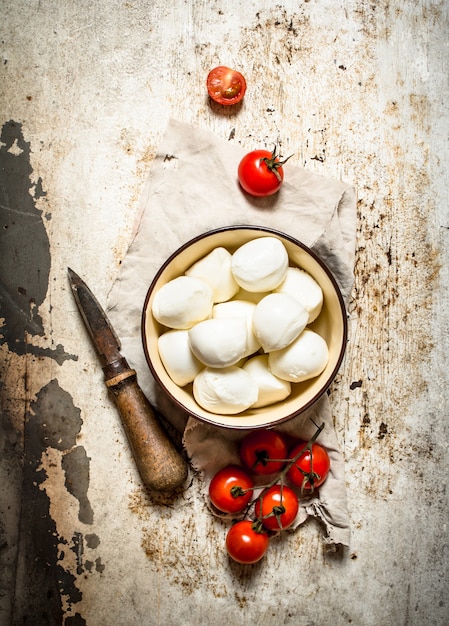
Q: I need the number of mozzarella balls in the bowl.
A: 11